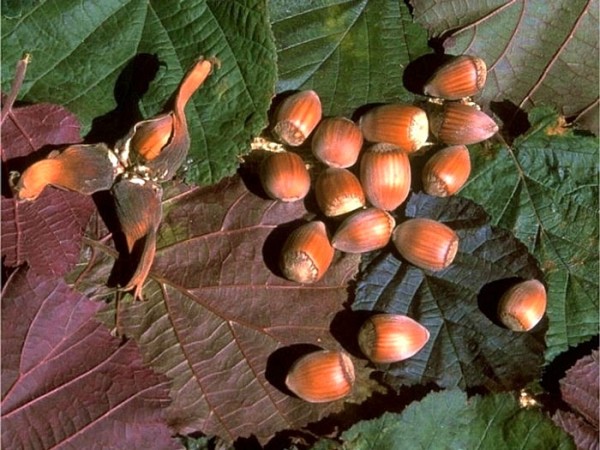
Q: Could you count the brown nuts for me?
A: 15